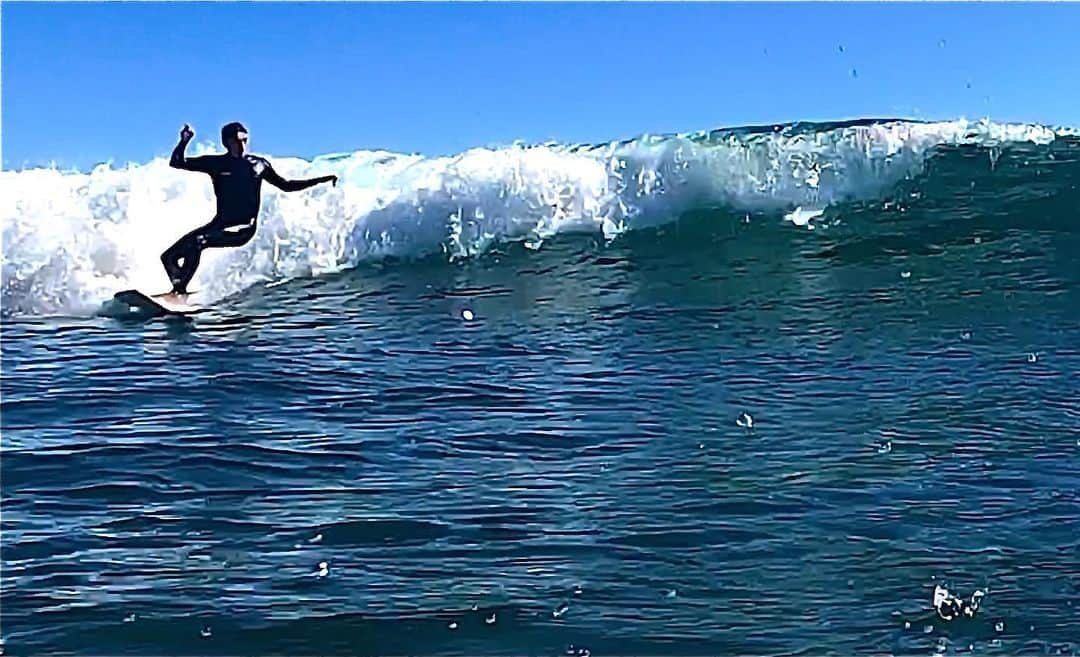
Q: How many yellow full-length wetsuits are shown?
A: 0